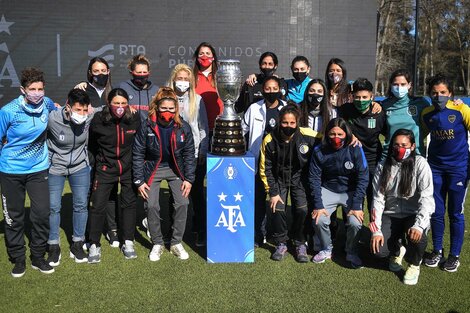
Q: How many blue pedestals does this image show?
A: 1